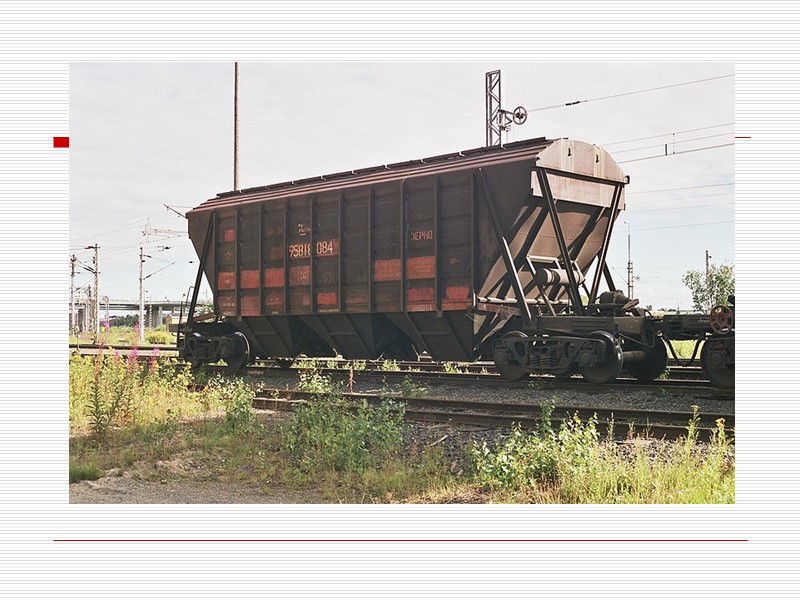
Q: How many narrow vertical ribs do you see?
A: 10